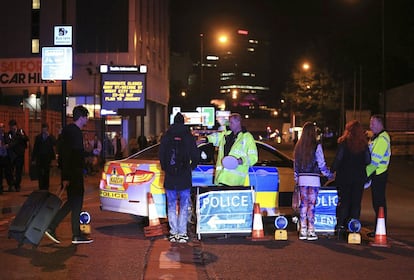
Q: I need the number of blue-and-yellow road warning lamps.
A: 3